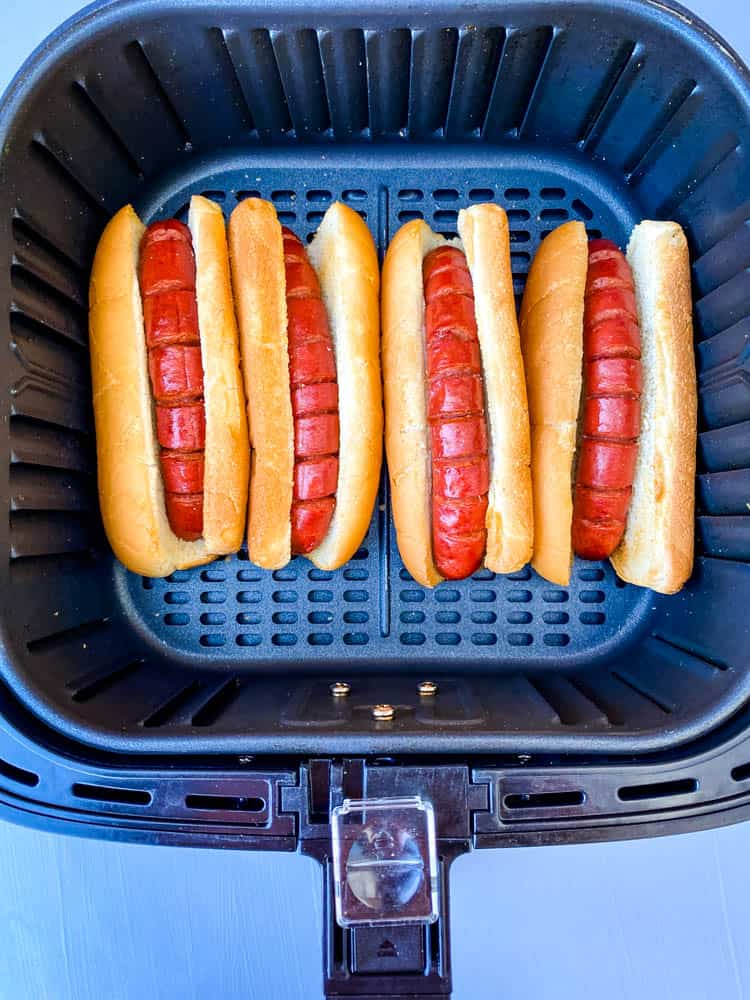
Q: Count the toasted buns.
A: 4